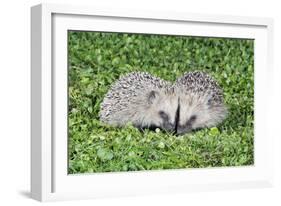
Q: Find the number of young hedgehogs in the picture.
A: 2